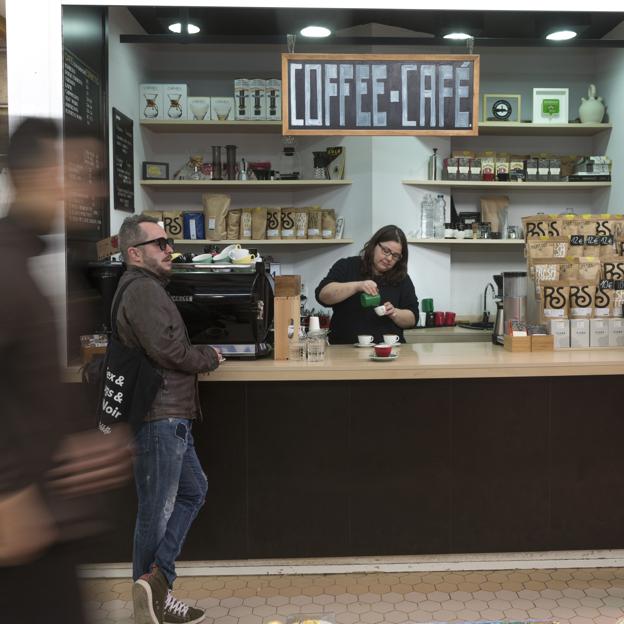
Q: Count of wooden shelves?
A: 6